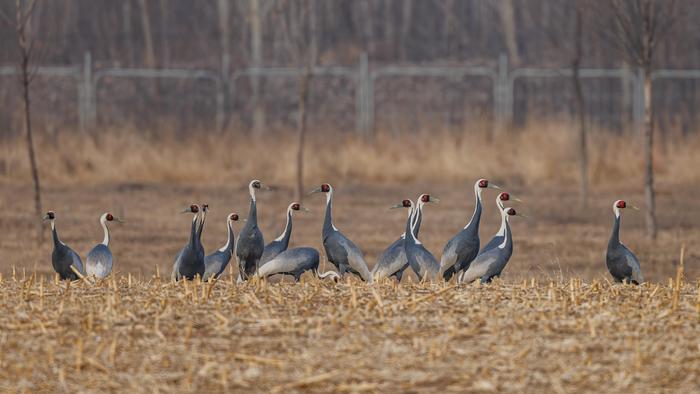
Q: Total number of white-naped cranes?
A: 15